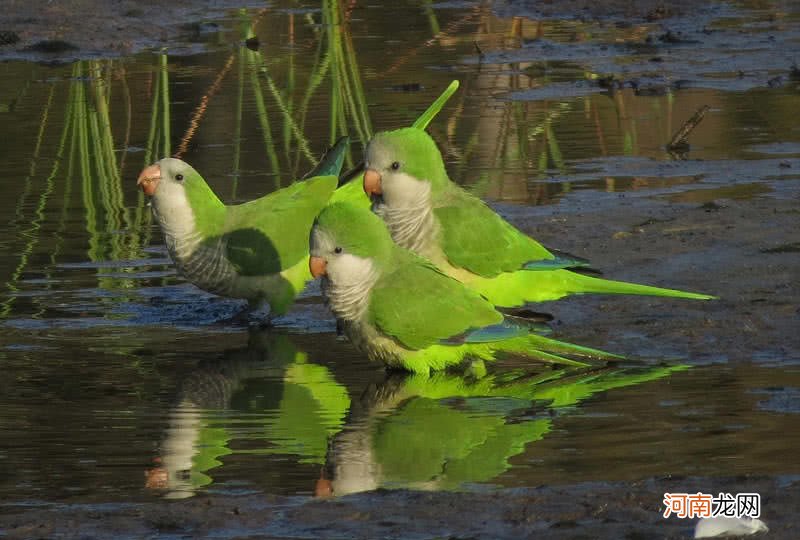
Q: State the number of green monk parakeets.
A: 3